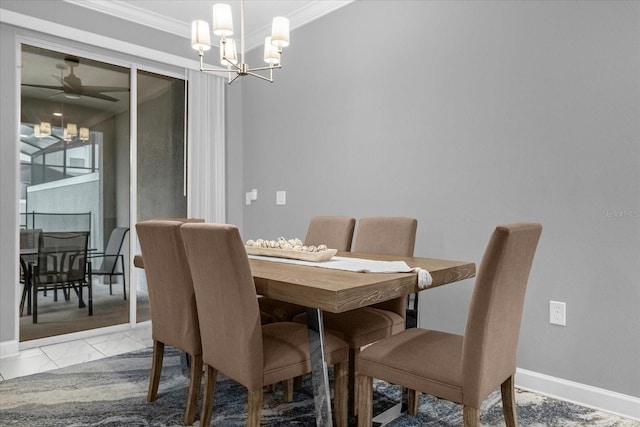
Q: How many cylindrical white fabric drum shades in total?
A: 5